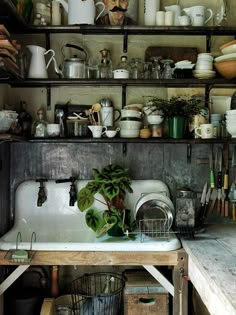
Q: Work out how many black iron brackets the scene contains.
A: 8